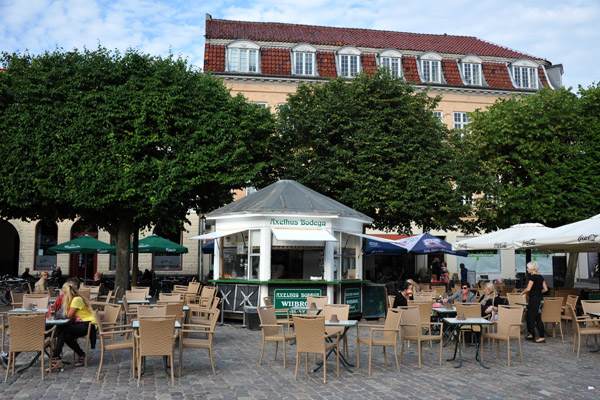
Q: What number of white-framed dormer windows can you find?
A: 7